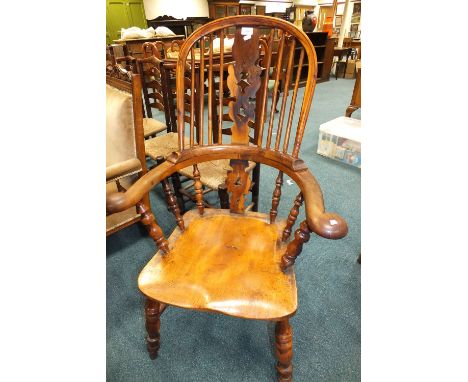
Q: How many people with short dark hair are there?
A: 0